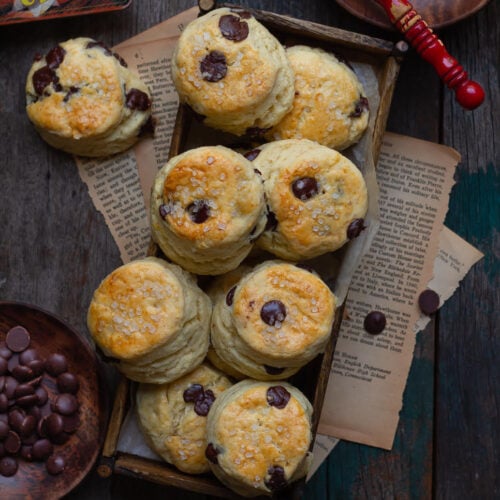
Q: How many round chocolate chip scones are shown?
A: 9